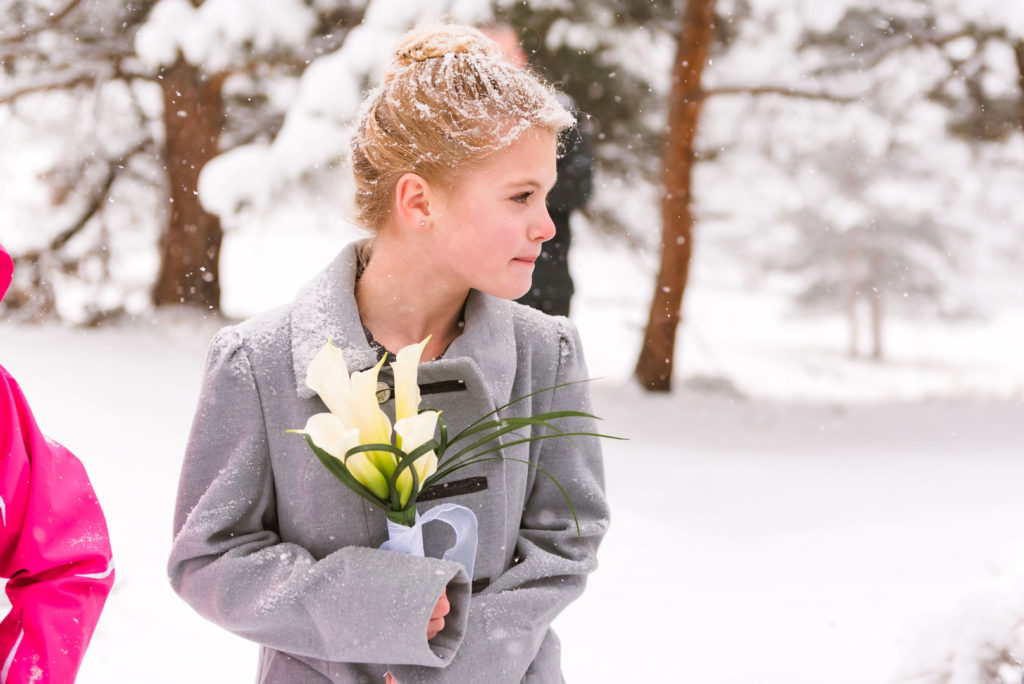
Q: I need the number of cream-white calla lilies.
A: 5